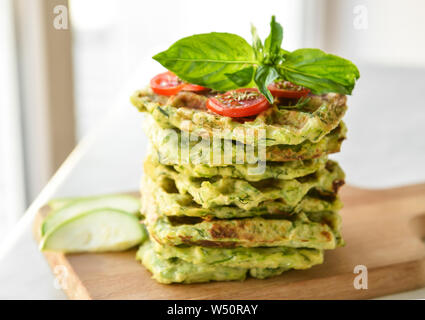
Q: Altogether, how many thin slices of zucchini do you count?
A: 3